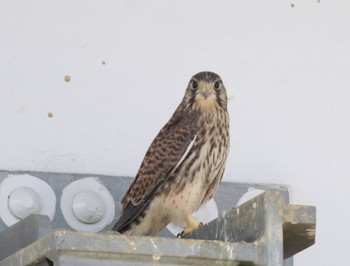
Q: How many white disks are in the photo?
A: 4